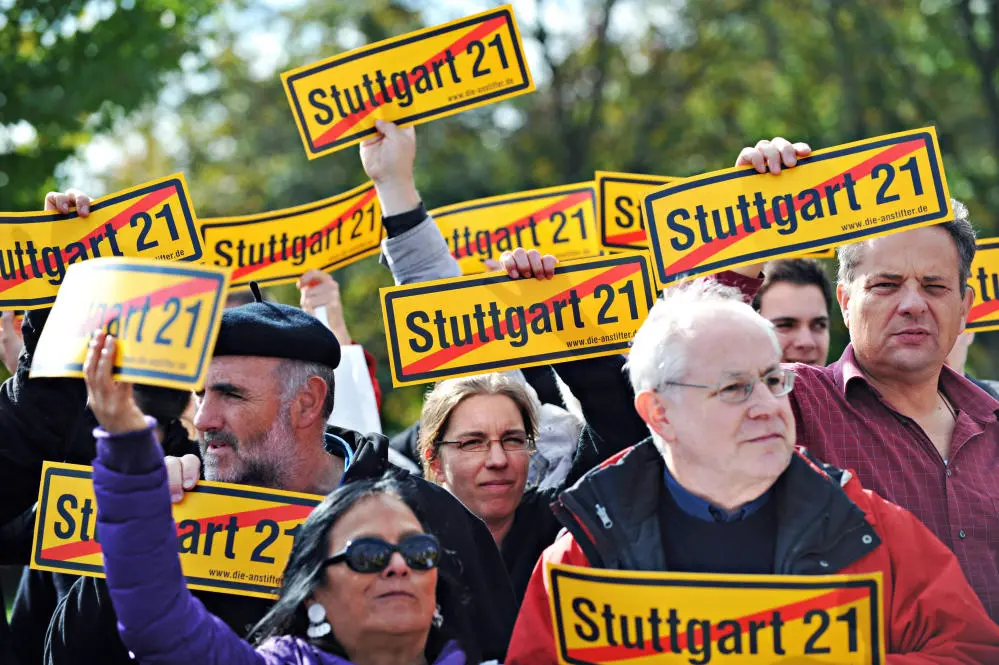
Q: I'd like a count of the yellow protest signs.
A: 11